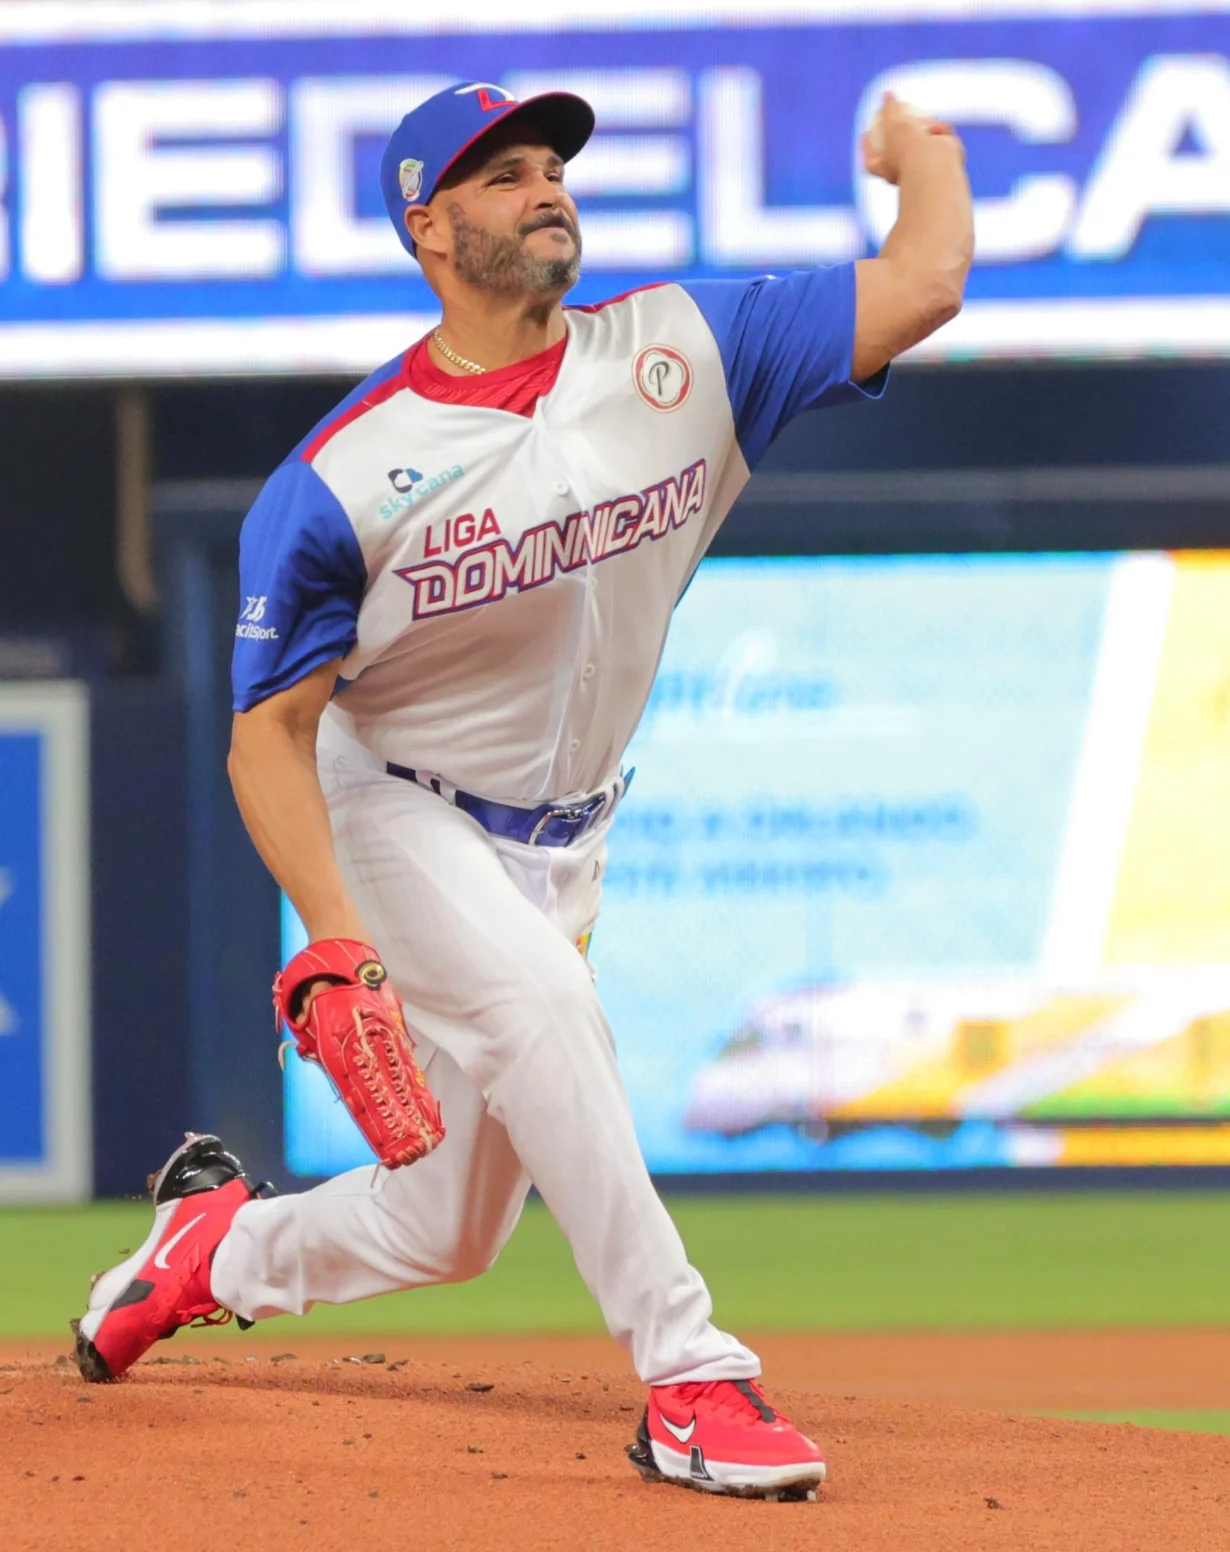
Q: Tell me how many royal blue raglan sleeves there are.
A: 2